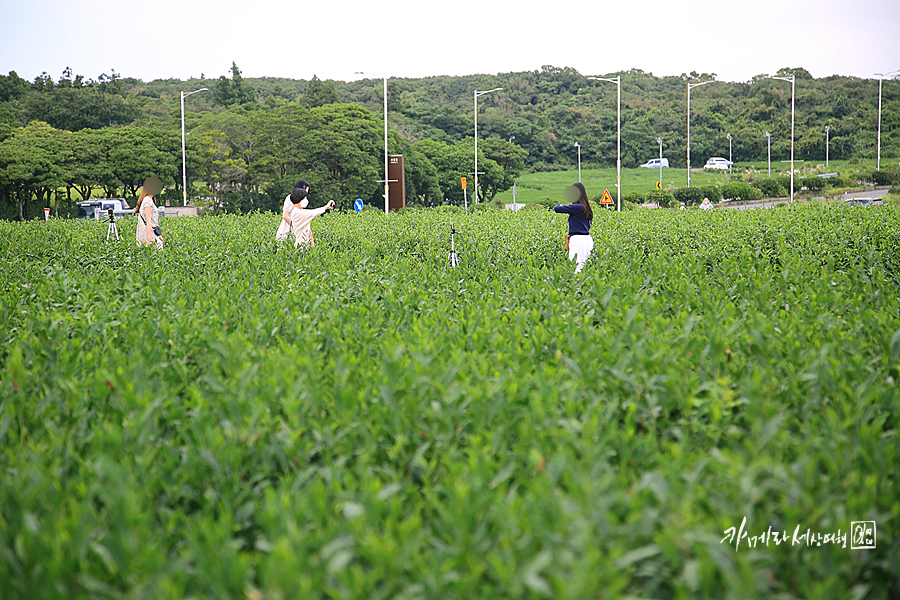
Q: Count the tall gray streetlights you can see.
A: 7